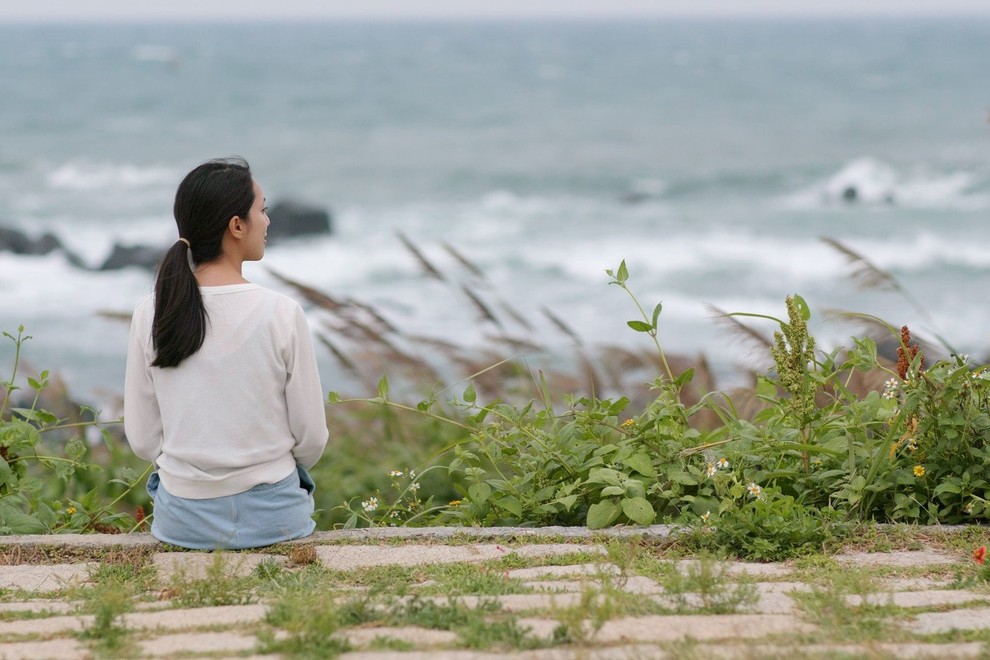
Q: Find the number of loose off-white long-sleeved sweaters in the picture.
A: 1